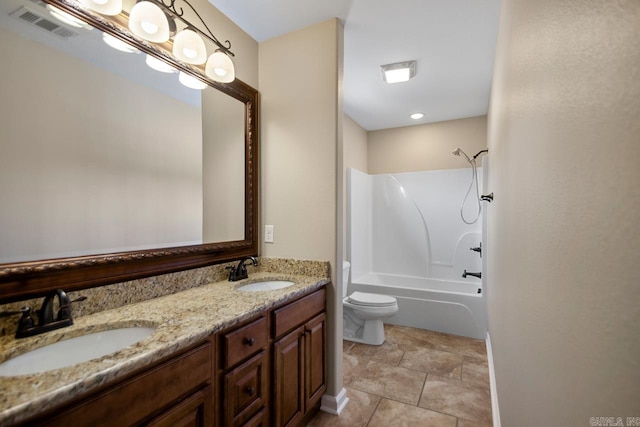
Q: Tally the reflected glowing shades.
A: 4